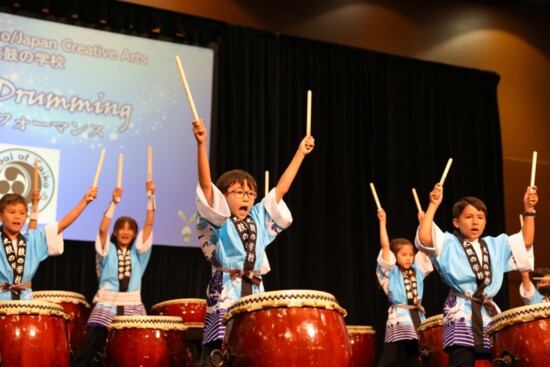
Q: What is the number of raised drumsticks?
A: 12